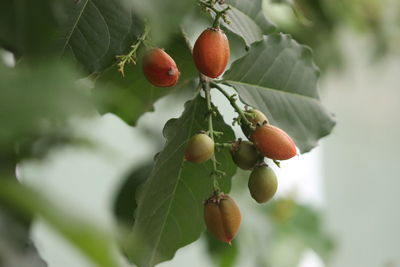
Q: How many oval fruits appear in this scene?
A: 8